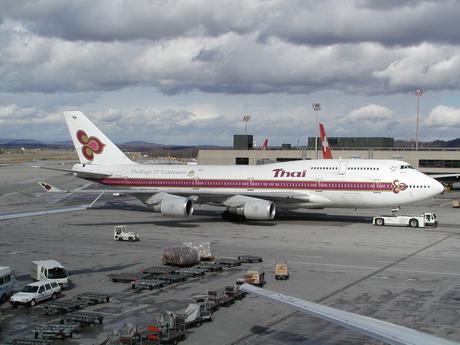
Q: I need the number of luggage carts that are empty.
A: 13